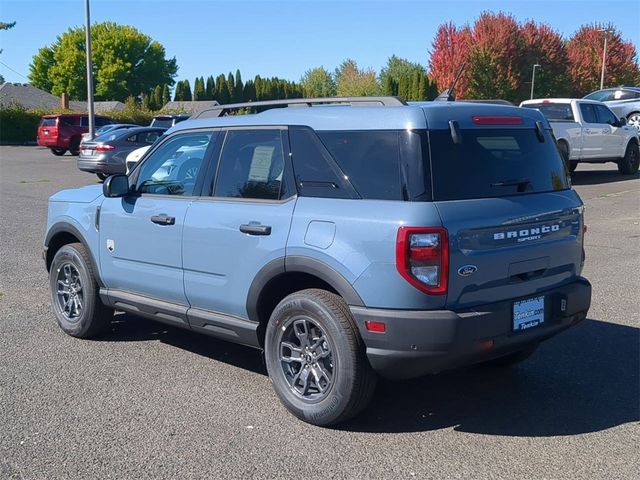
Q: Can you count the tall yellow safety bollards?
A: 0